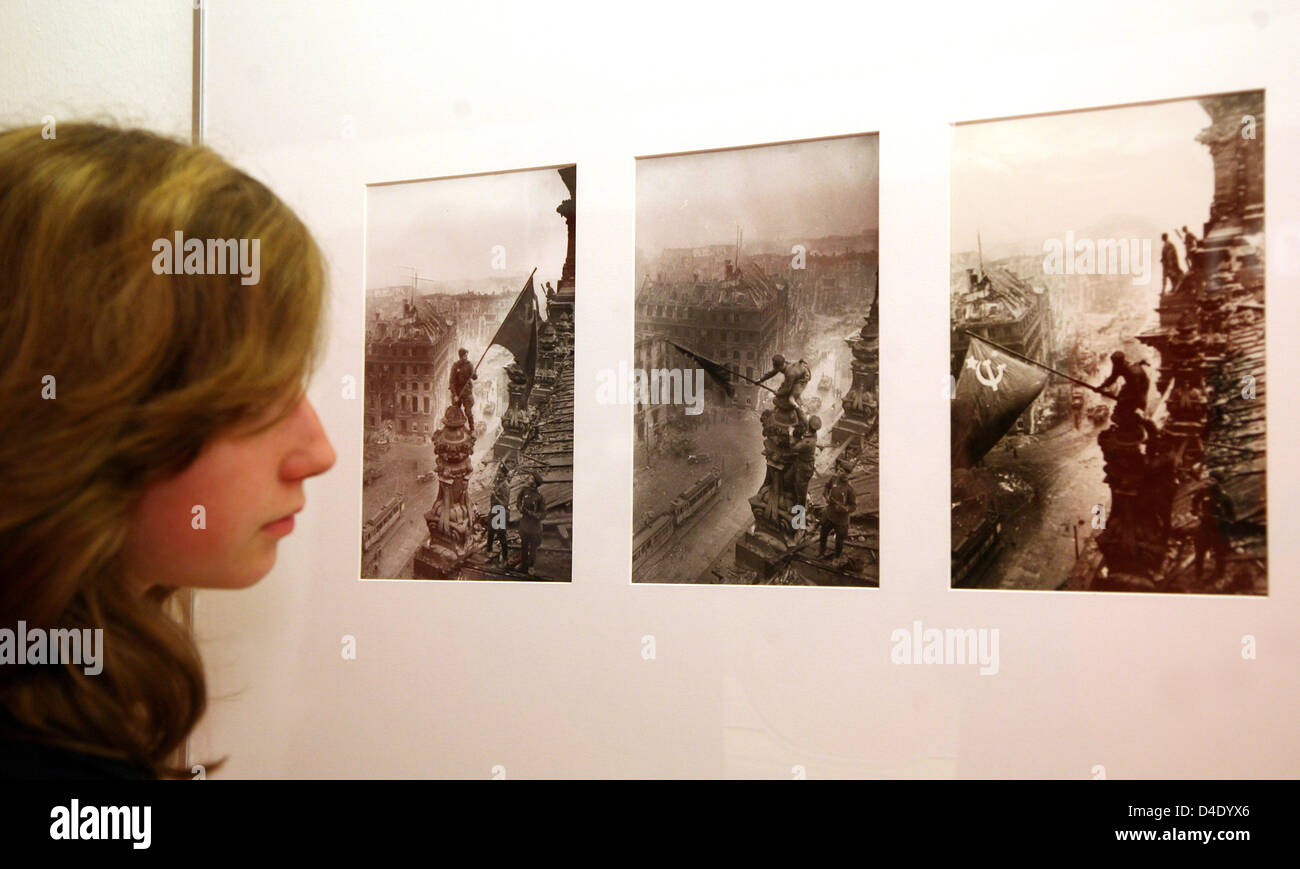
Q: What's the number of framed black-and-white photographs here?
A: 3